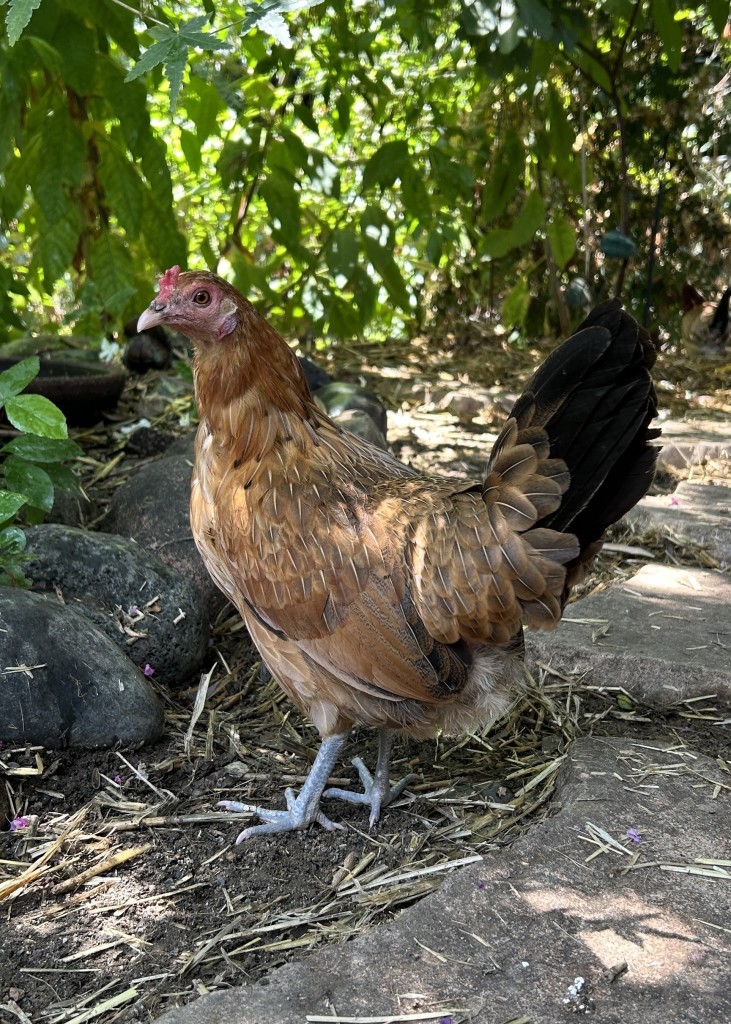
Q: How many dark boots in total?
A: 0